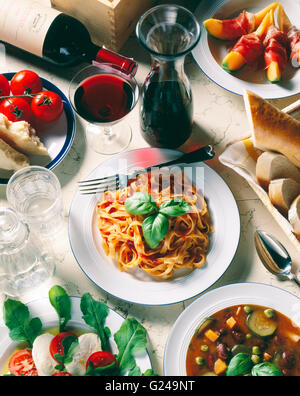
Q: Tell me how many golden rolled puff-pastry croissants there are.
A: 0